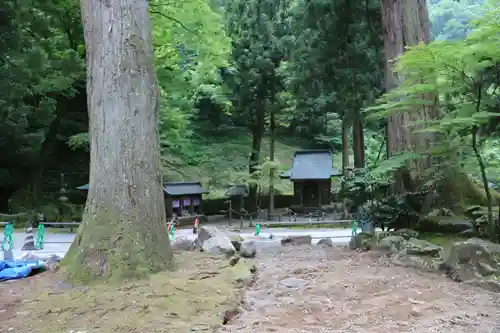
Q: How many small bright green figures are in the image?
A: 5